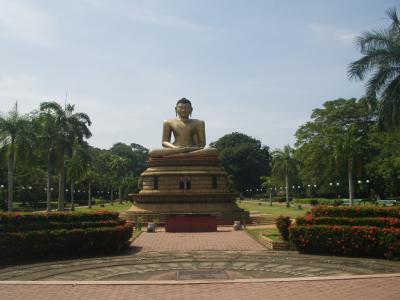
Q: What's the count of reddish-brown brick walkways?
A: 2